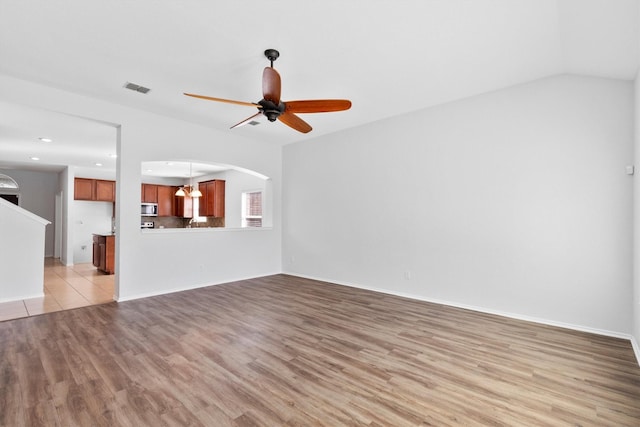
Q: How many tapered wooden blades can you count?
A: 5